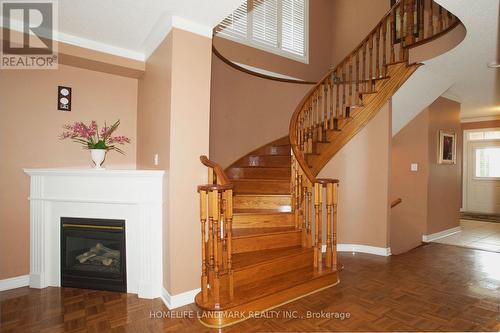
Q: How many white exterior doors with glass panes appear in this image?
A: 1